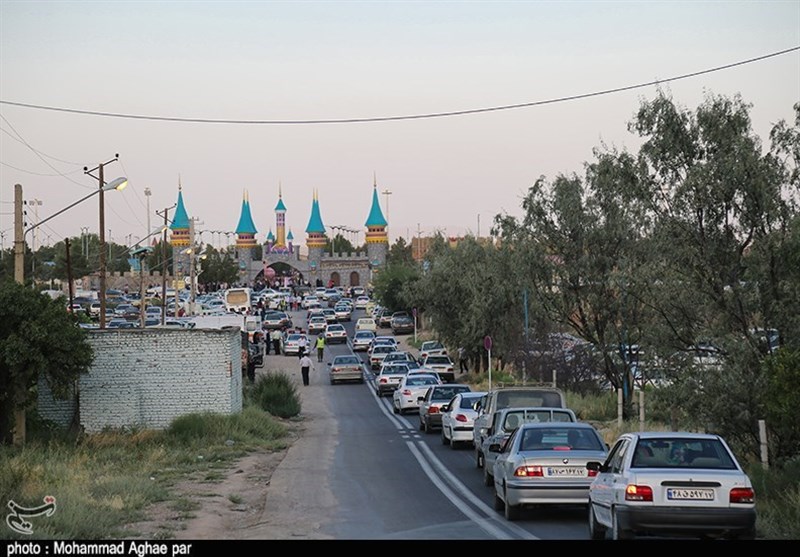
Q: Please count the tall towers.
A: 5